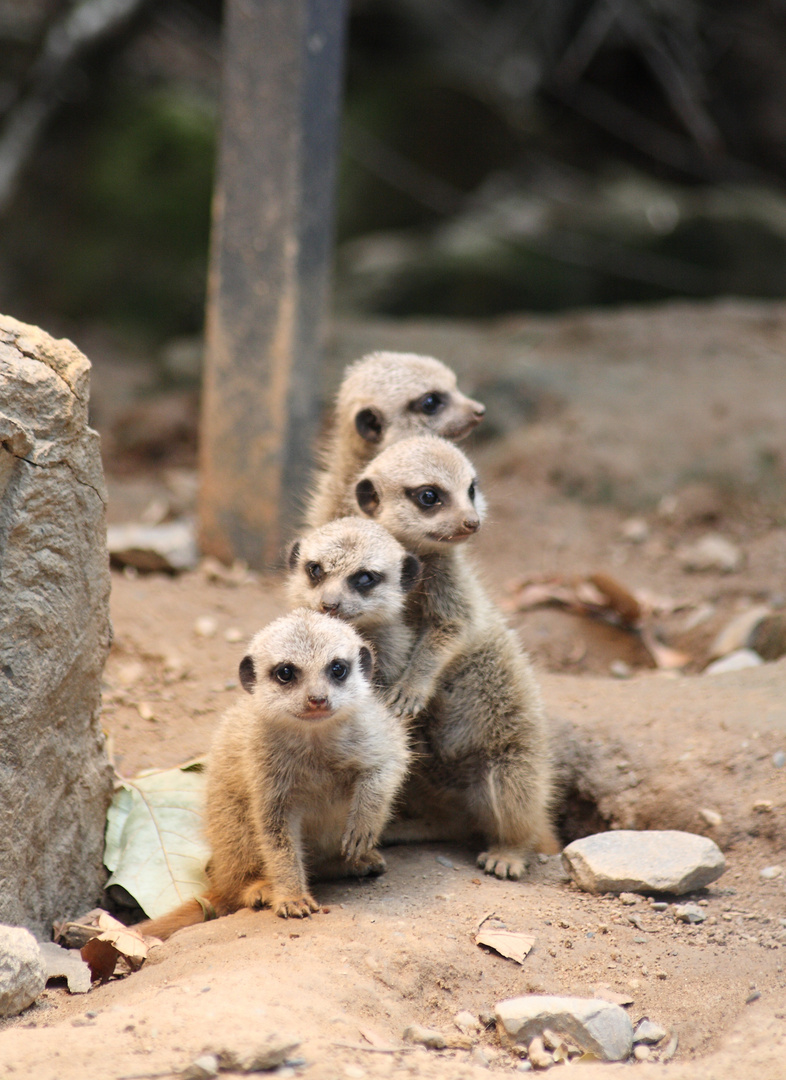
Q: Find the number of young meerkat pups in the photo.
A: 4